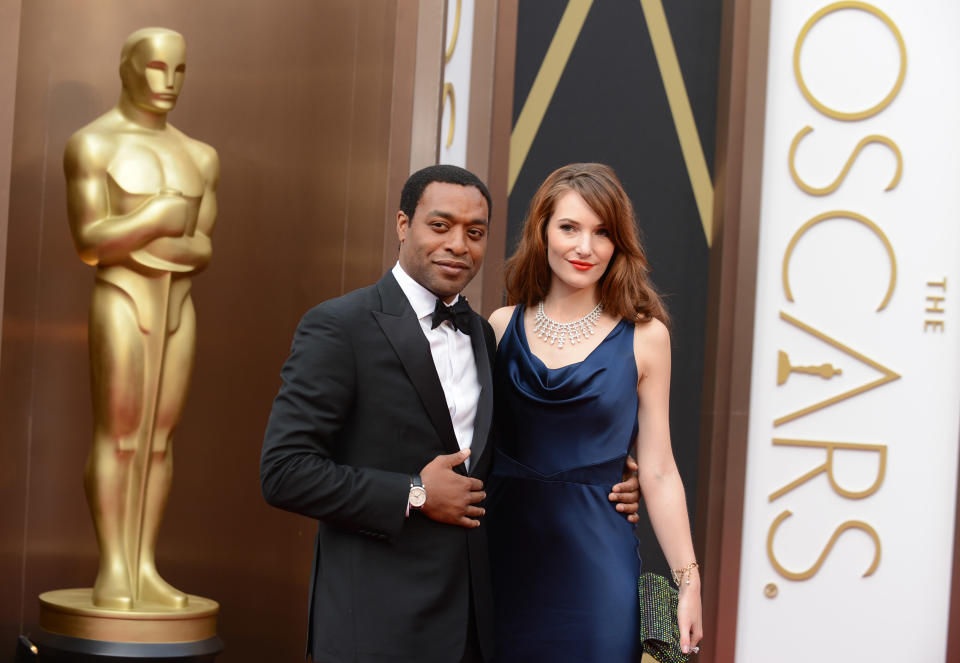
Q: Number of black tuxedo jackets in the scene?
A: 1